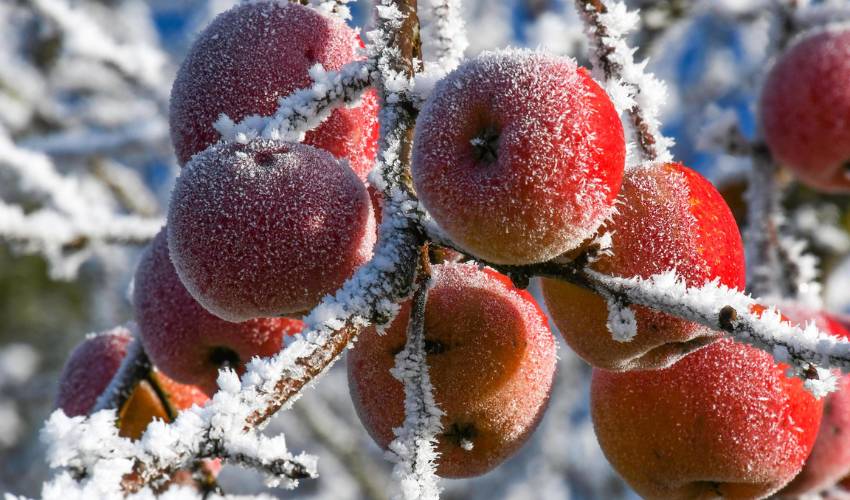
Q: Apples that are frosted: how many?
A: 10